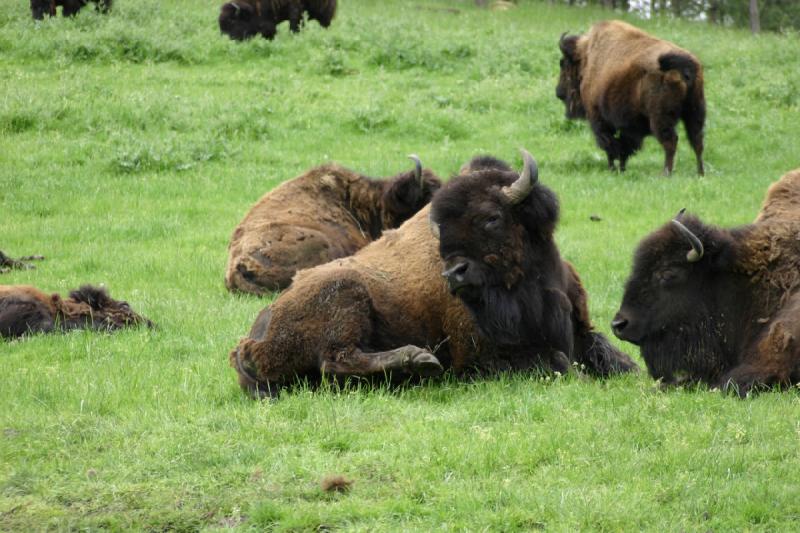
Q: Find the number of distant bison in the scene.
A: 3